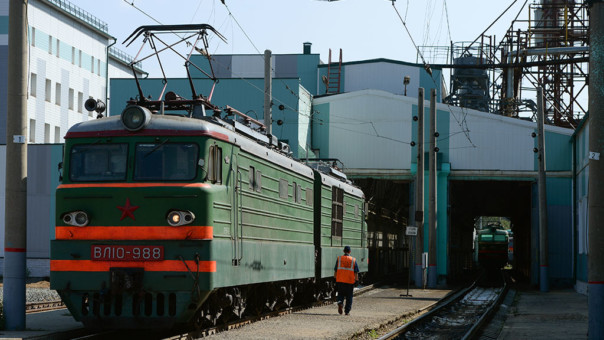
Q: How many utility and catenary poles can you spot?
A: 6